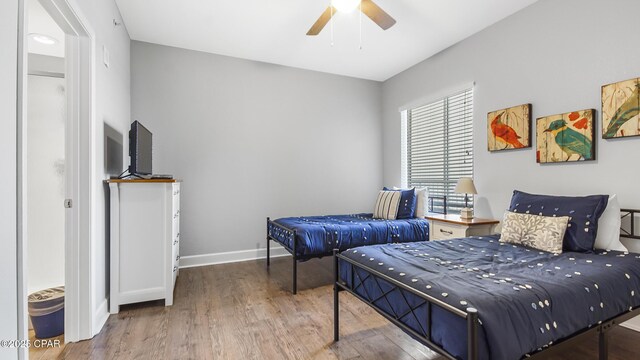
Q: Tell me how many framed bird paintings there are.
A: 3